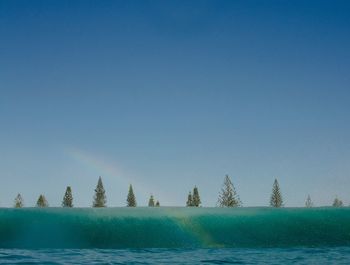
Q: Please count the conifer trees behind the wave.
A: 13